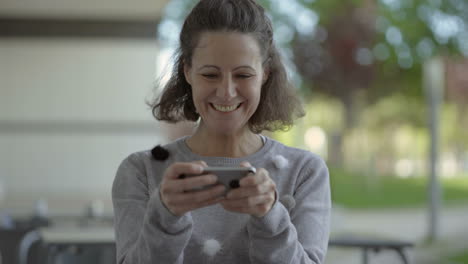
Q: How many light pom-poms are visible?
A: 3